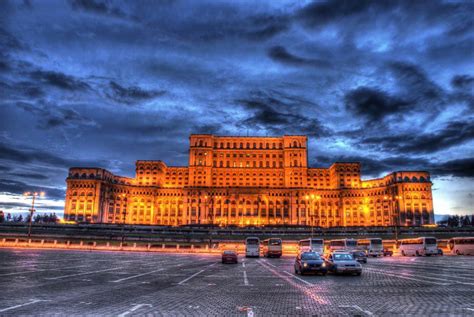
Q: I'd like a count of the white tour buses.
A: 7